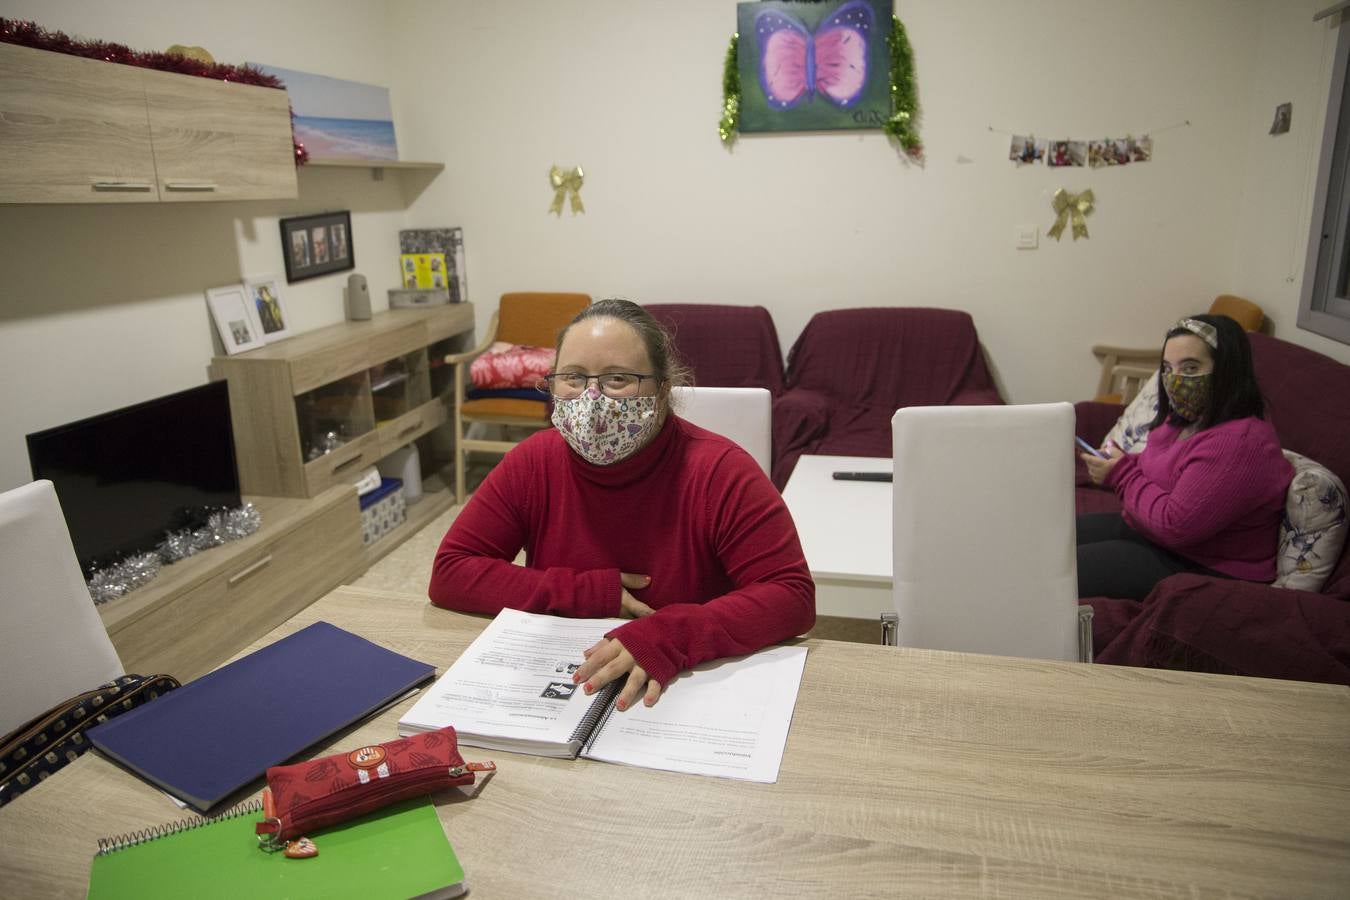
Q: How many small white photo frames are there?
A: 2